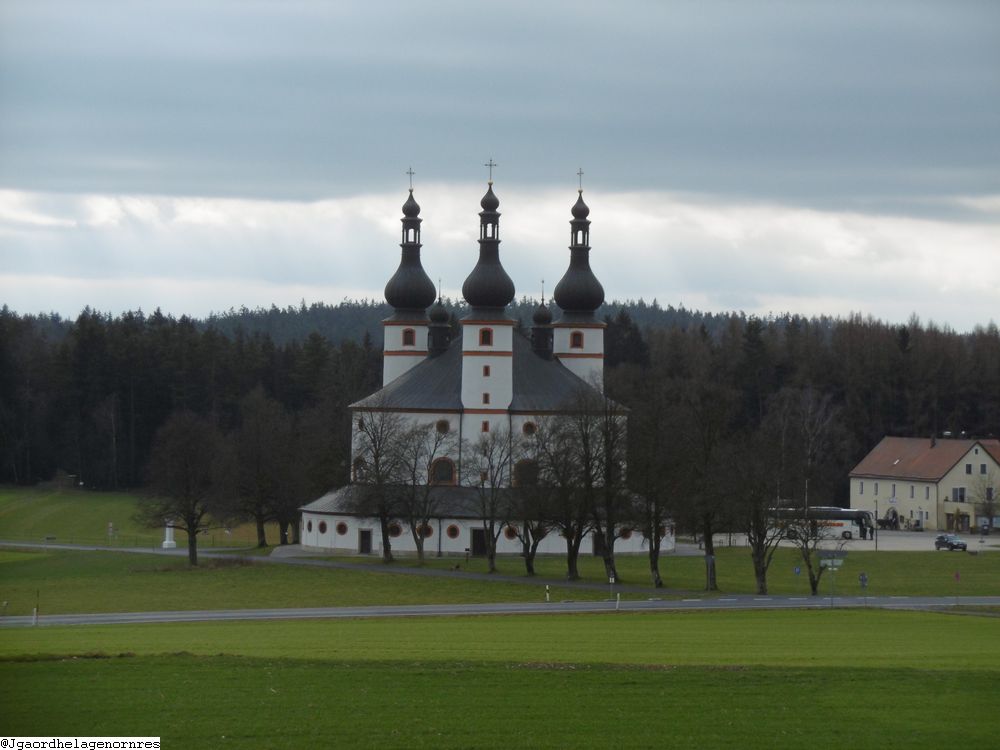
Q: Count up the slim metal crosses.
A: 3